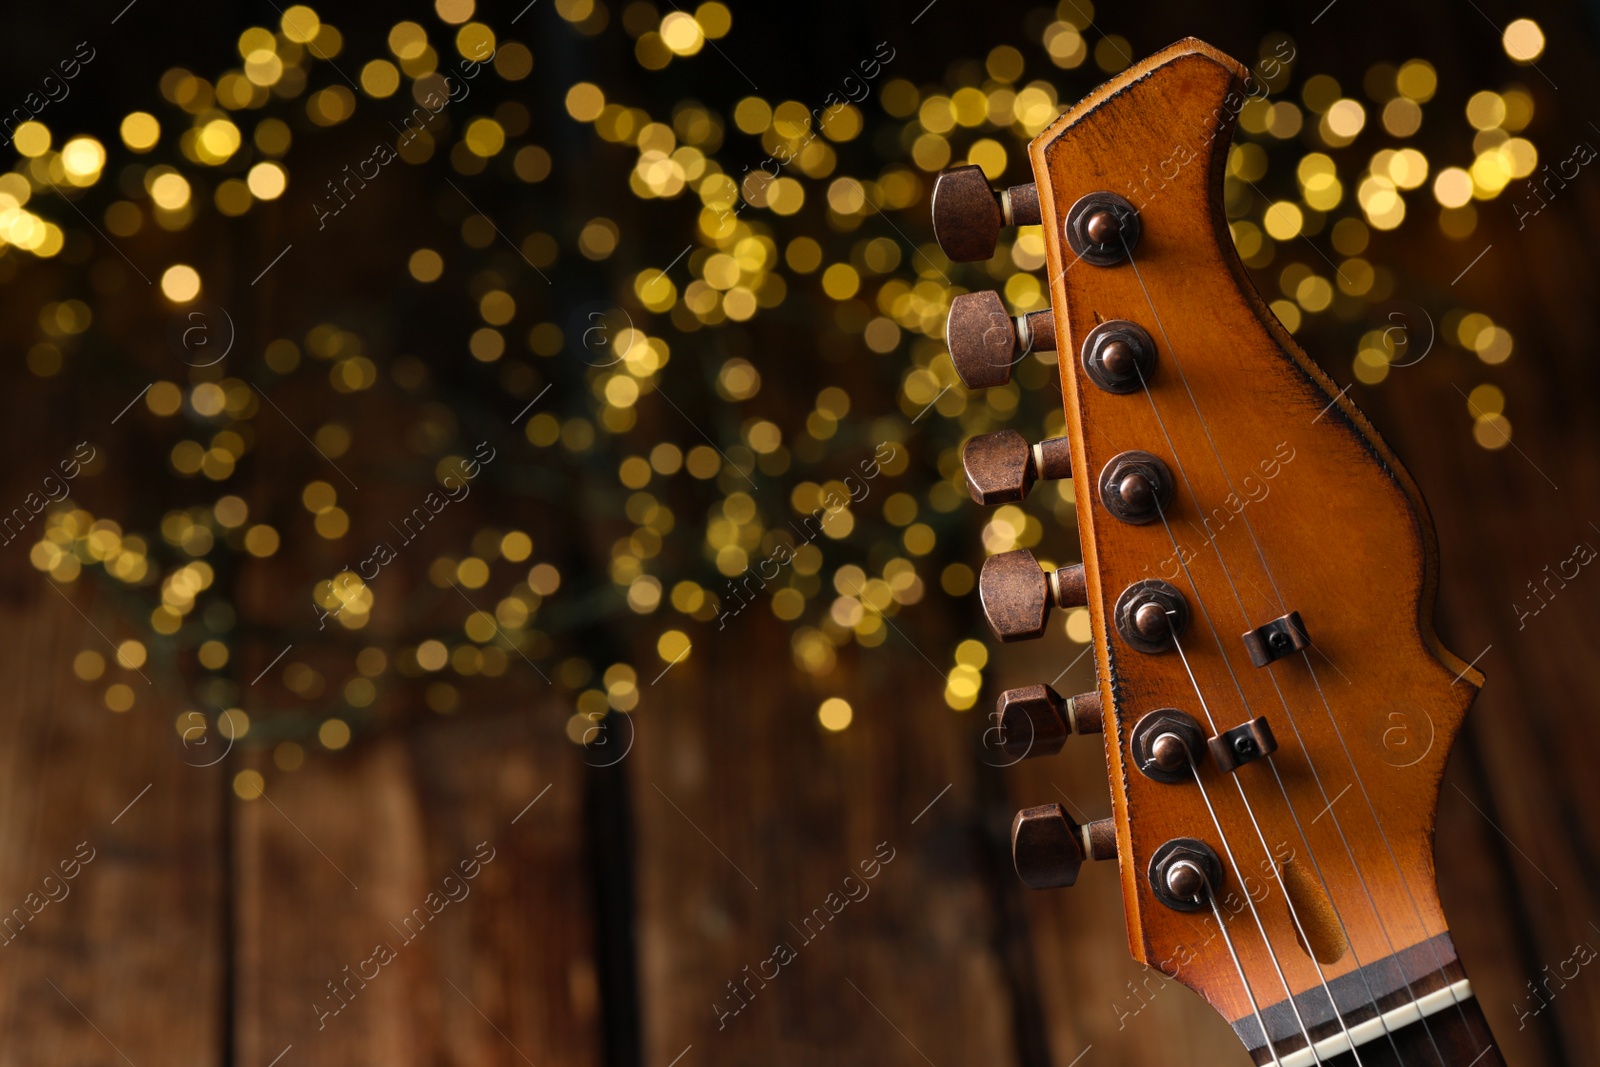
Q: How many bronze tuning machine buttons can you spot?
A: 6